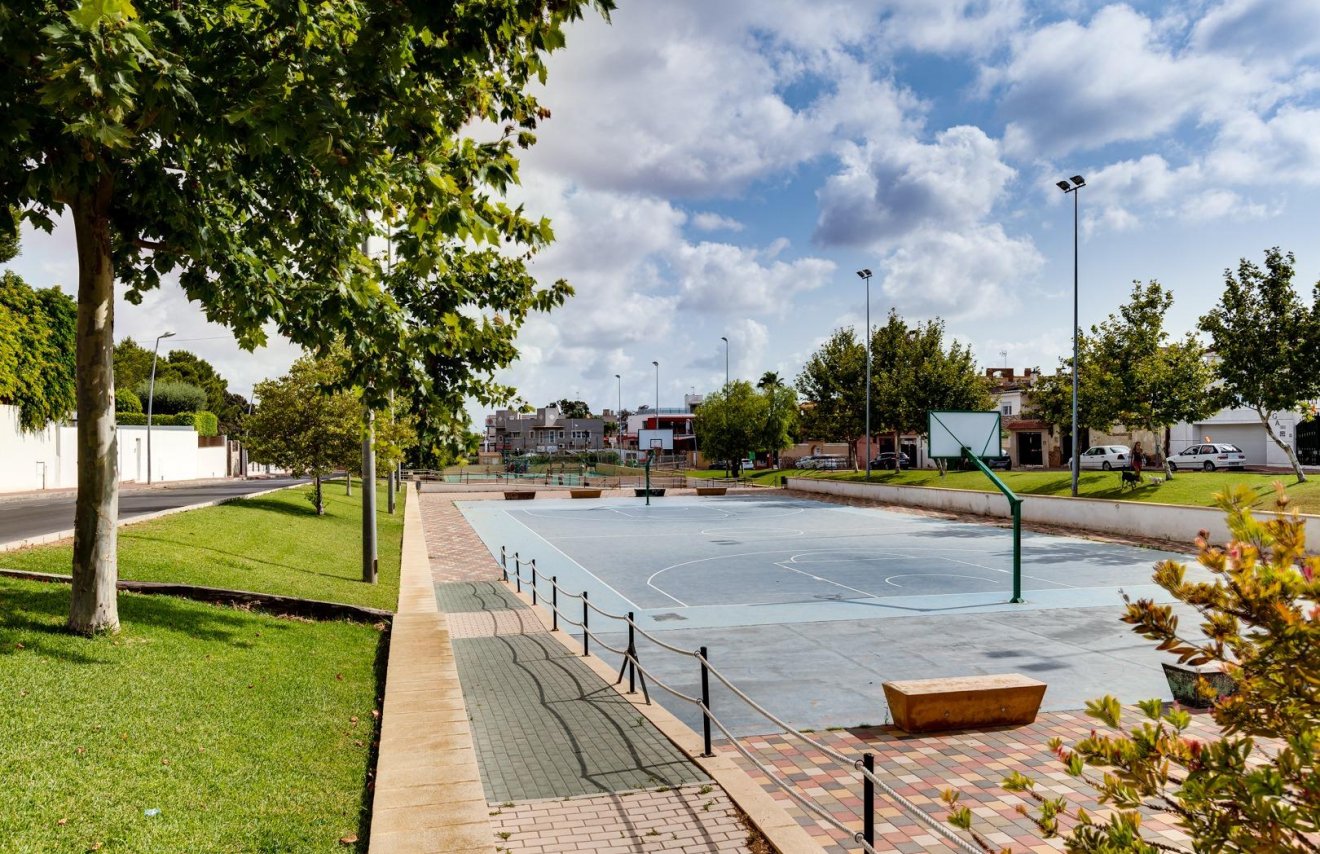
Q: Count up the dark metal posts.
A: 8